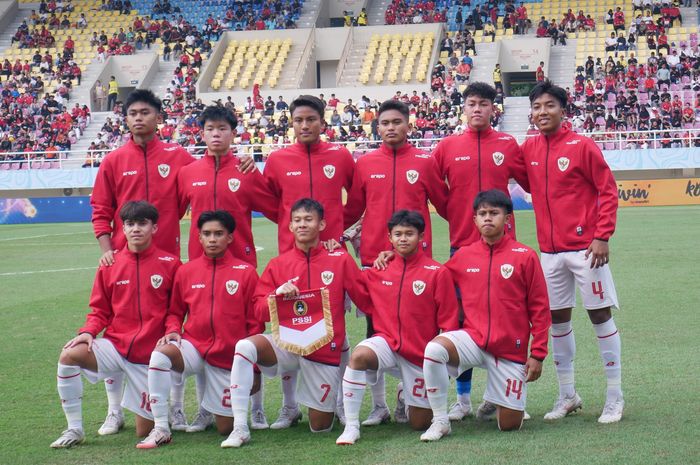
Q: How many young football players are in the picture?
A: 11